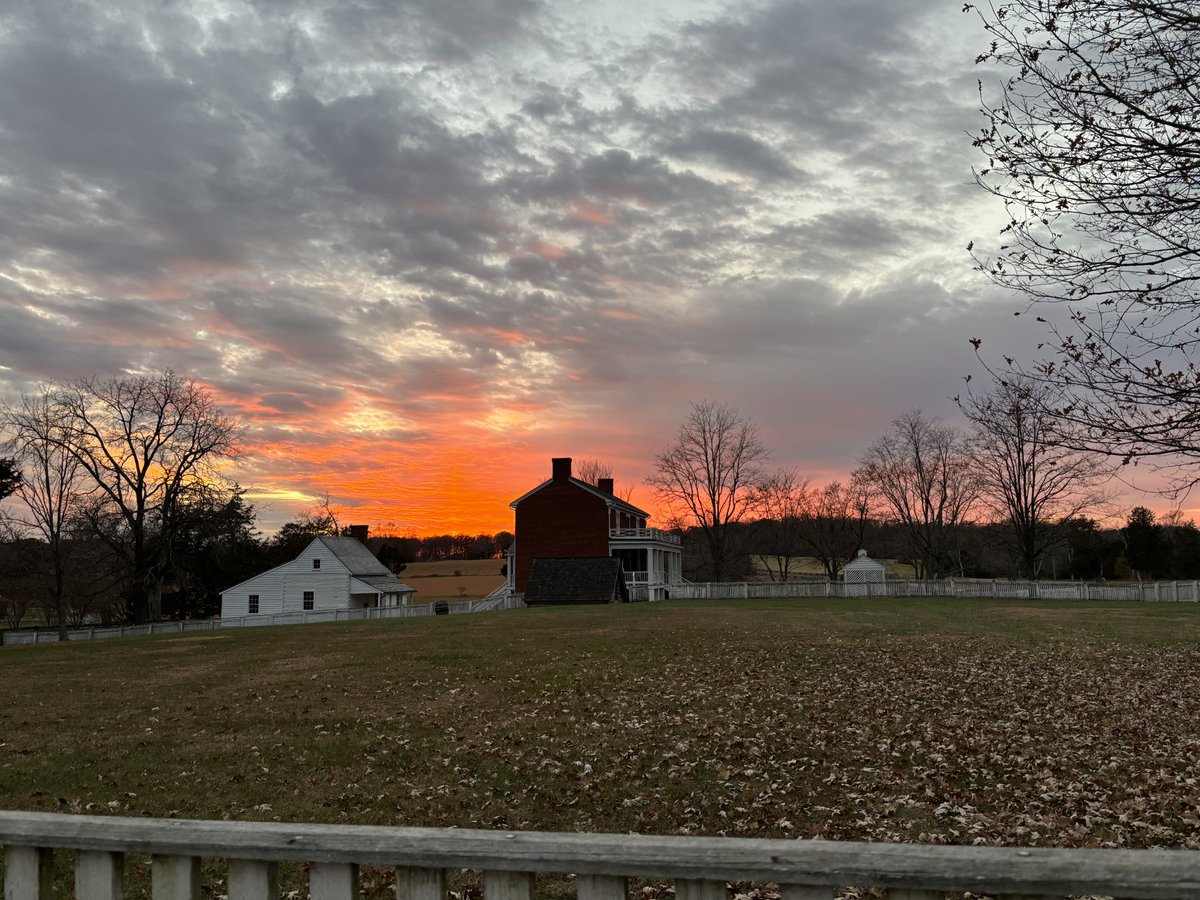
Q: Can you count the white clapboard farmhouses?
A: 1